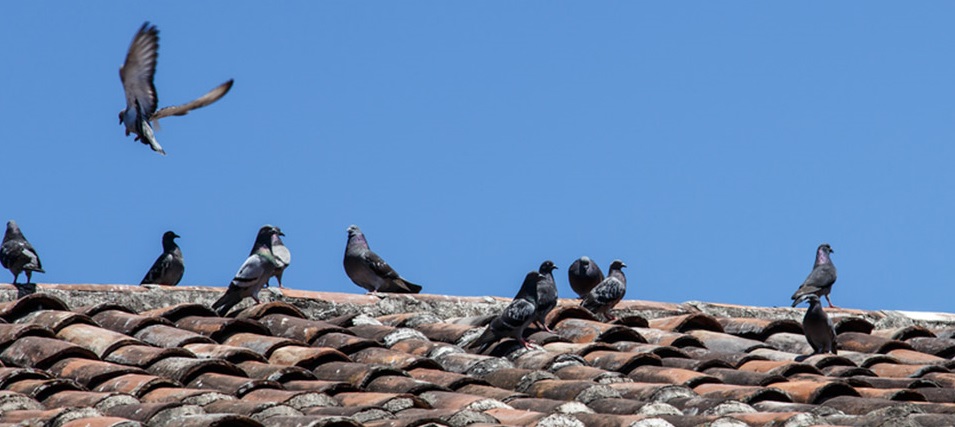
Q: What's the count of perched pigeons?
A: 11